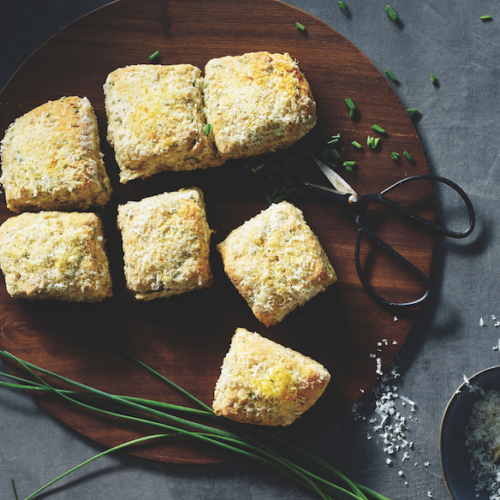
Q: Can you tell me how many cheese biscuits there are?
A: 7